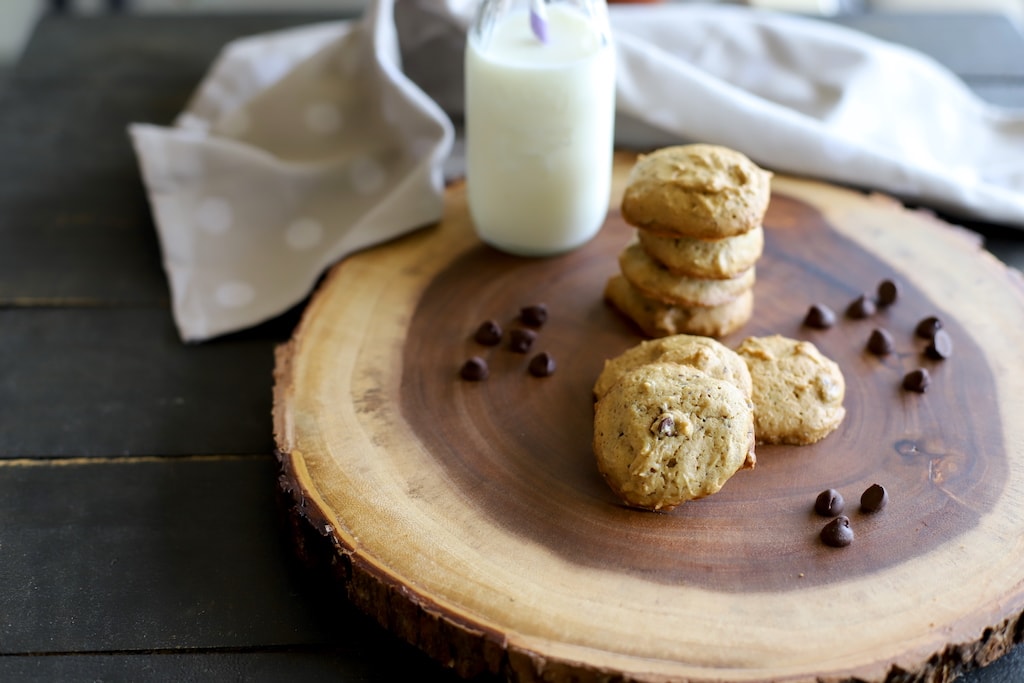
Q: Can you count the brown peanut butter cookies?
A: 7